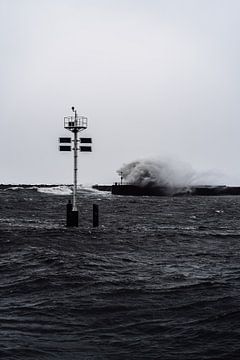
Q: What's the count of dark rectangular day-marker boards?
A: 4